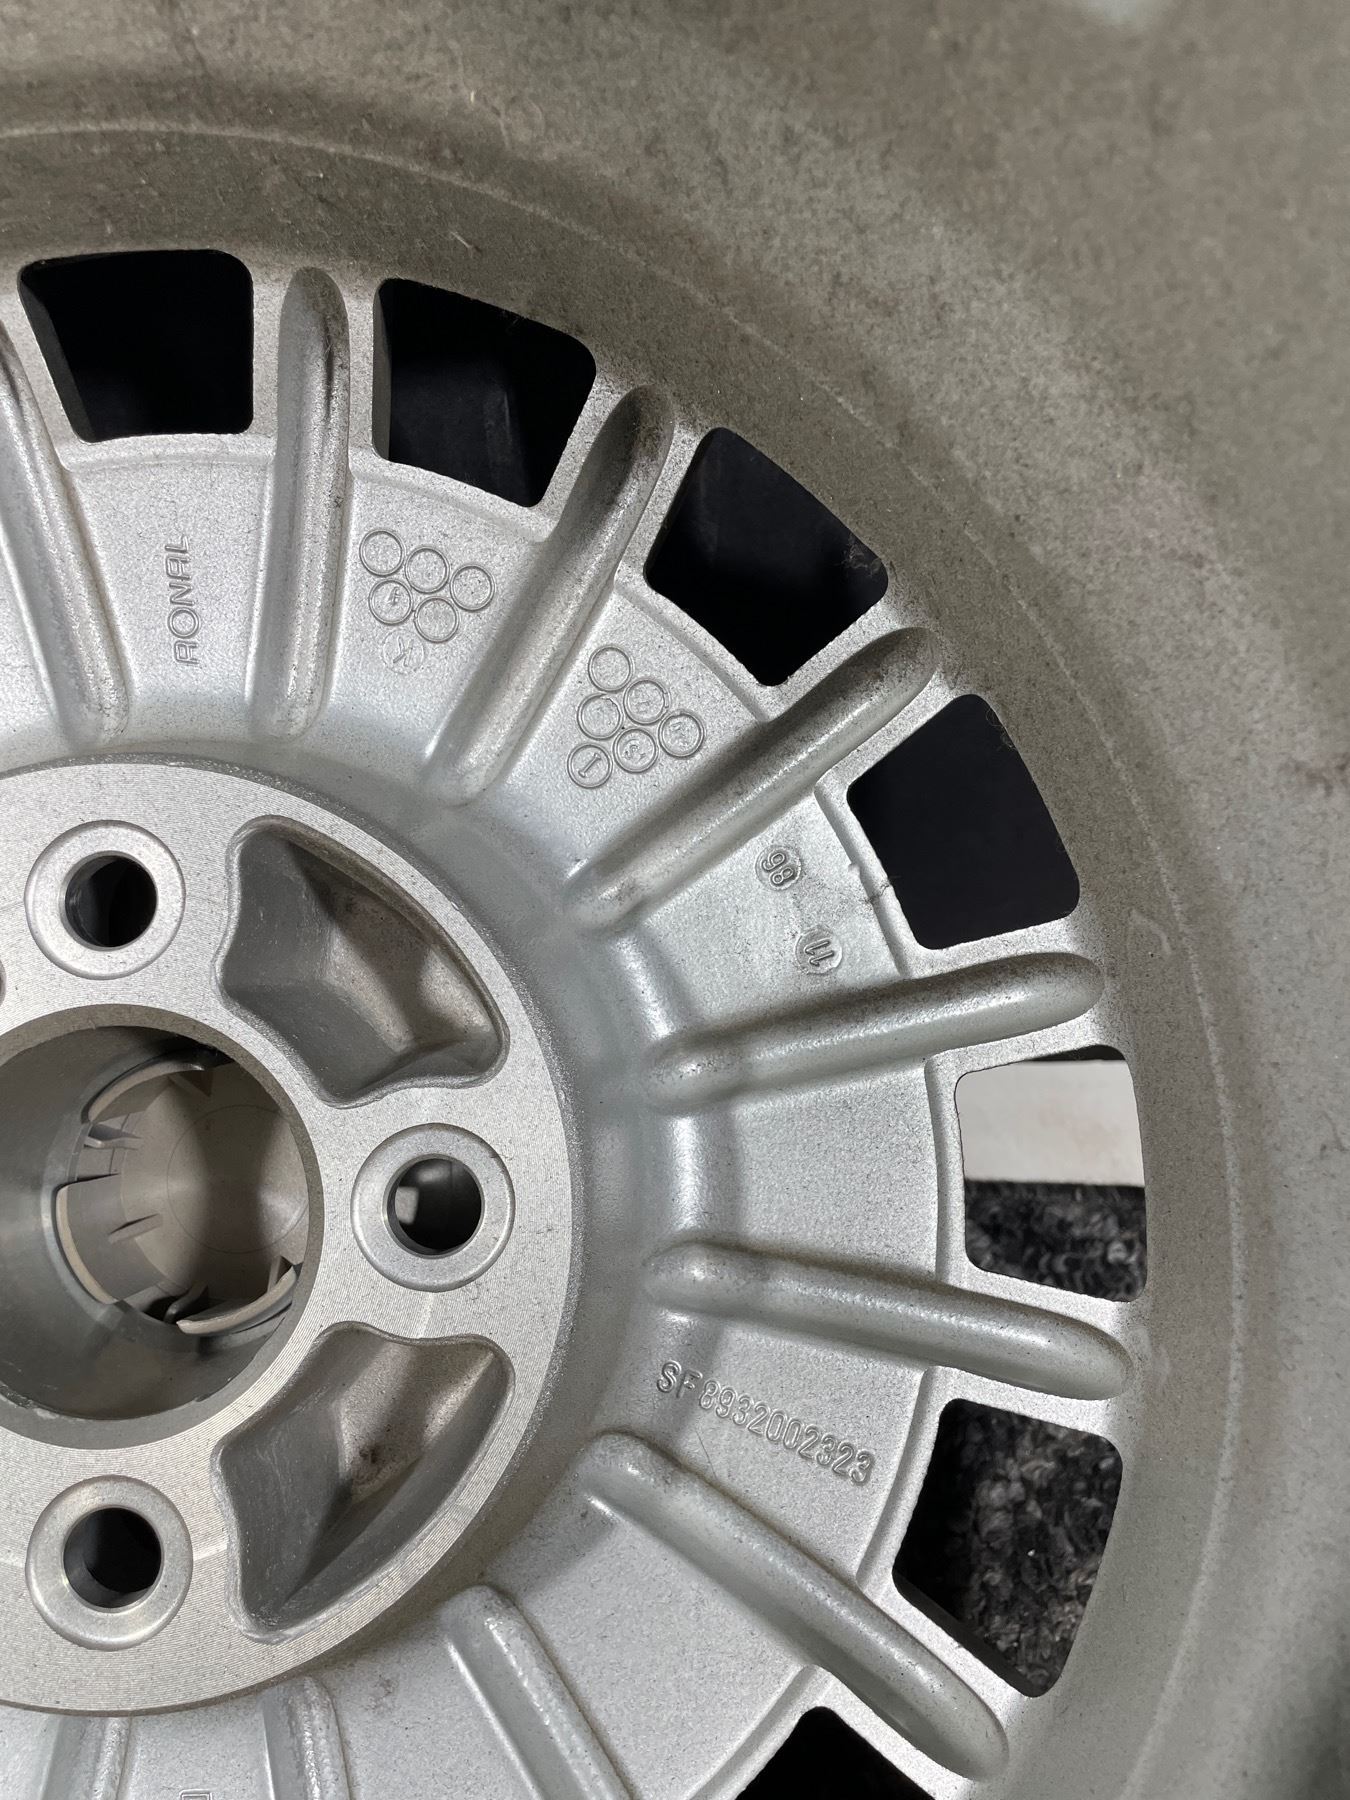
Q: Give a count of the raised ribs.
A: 10